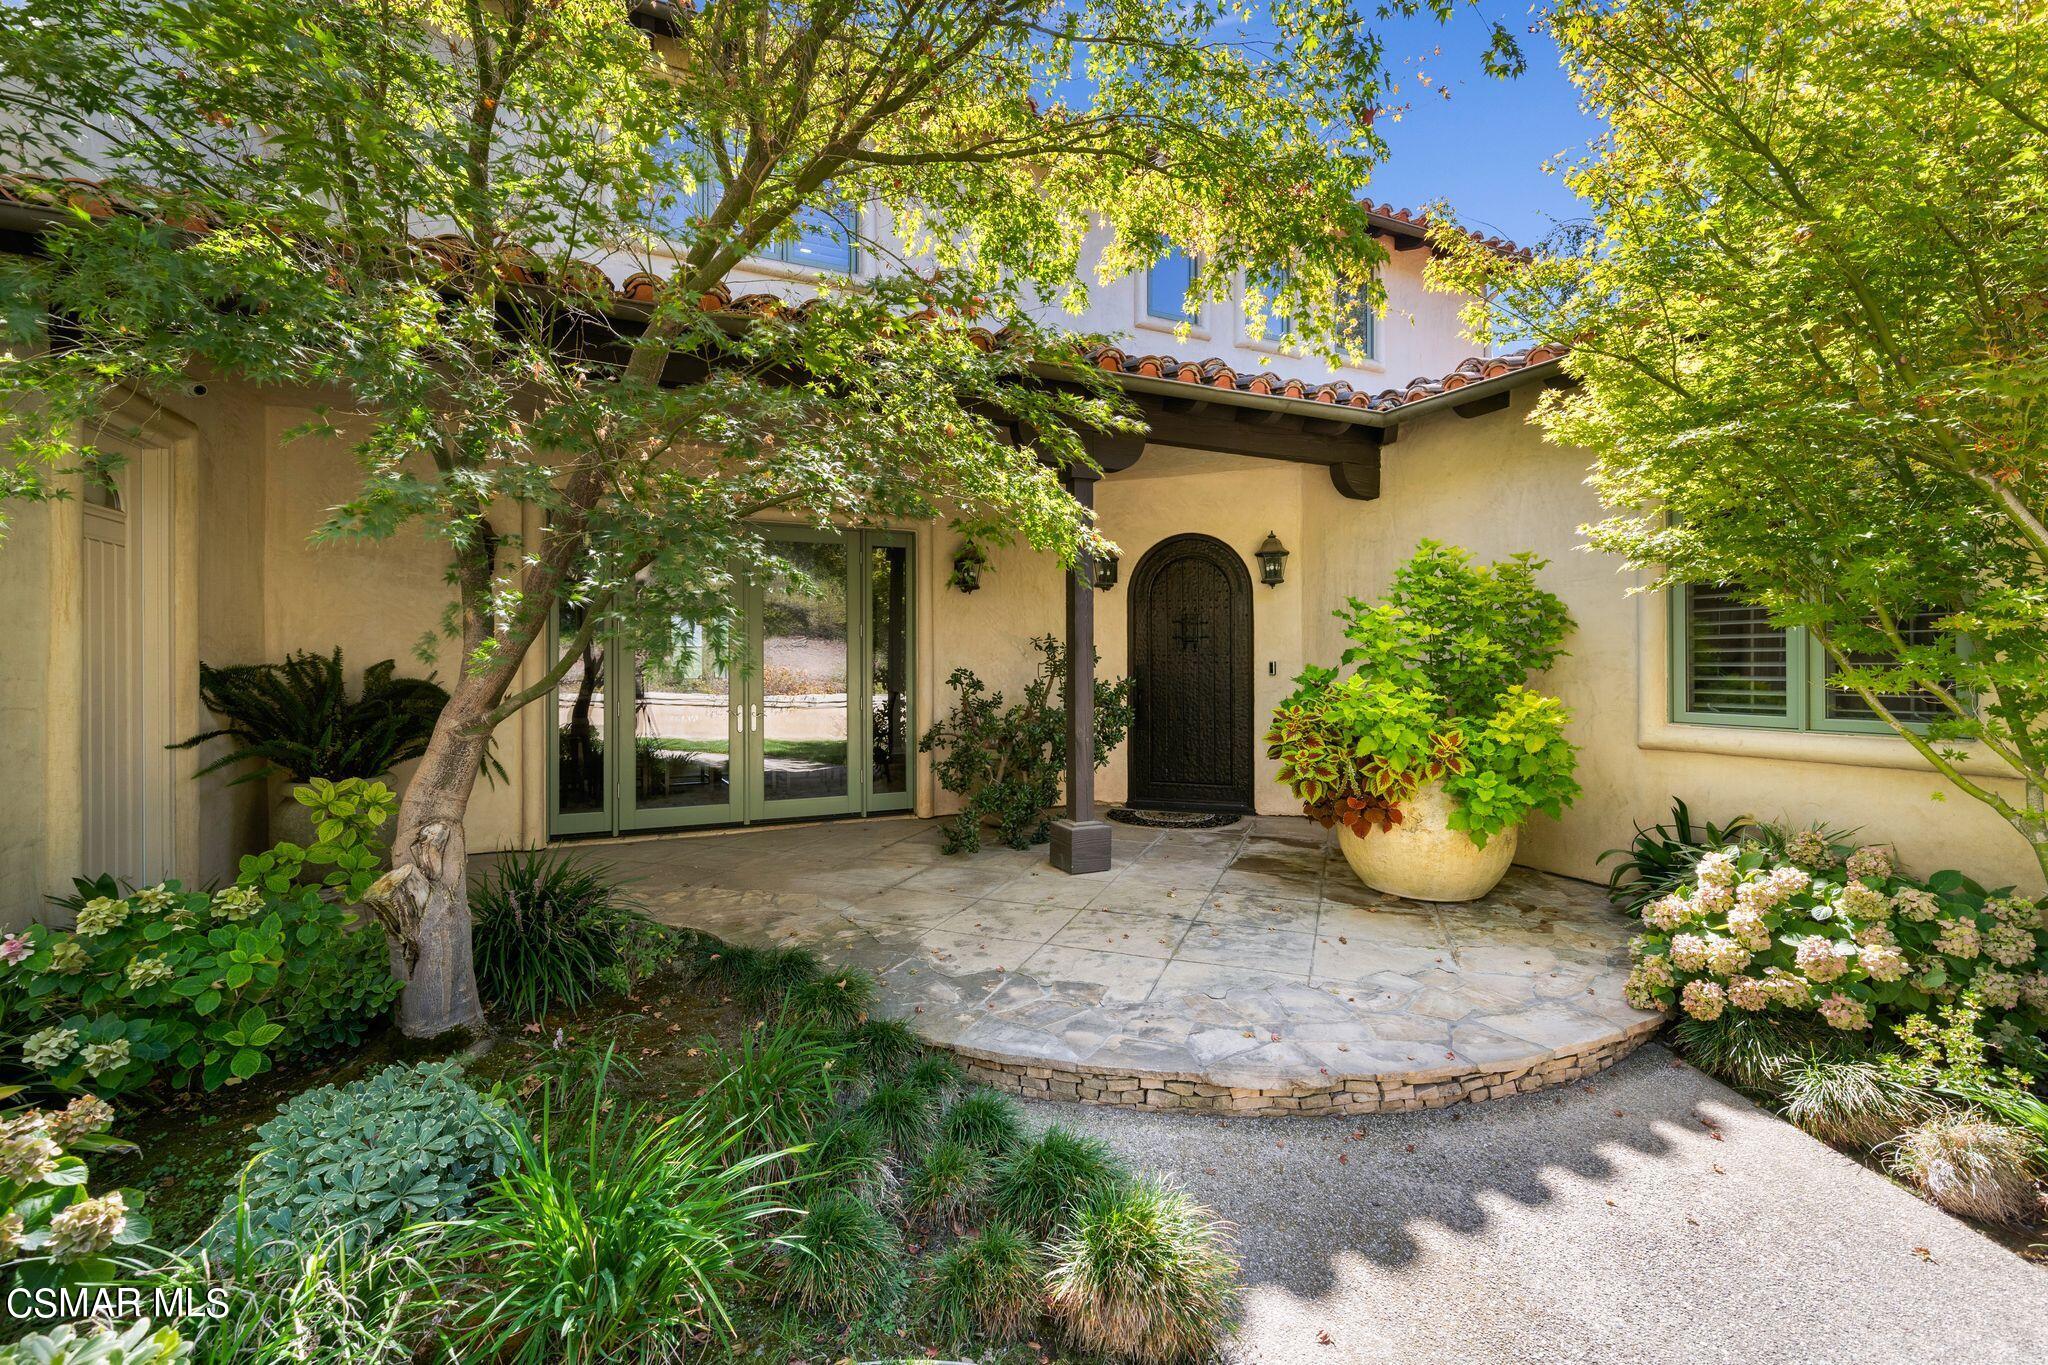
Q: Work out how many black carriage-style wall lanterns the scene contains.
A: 3